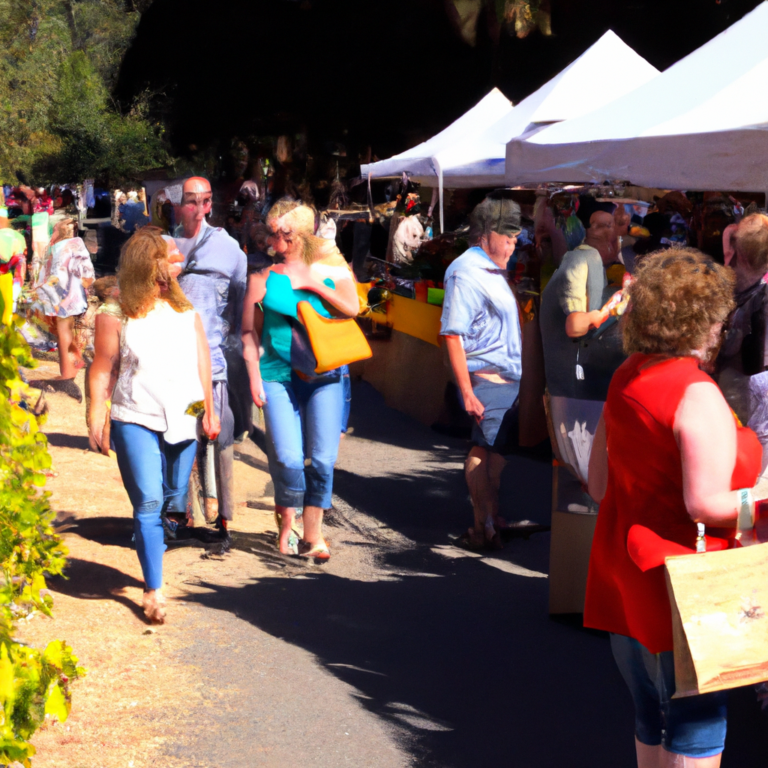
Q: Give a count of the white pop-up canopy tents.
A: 3